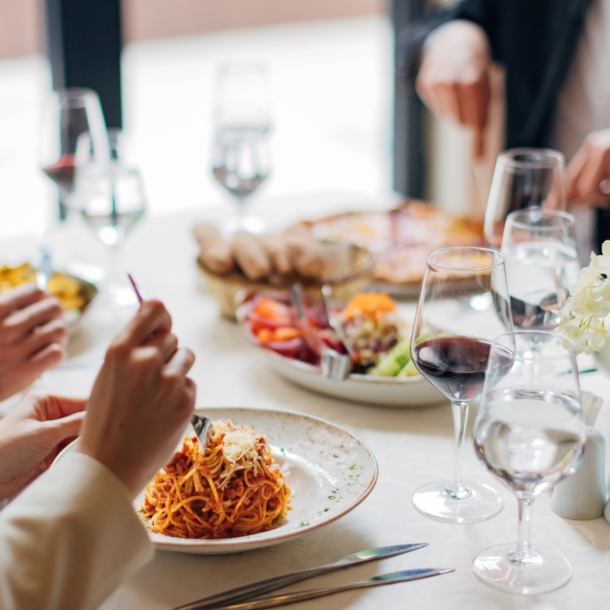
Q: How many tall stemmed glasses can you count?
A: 7